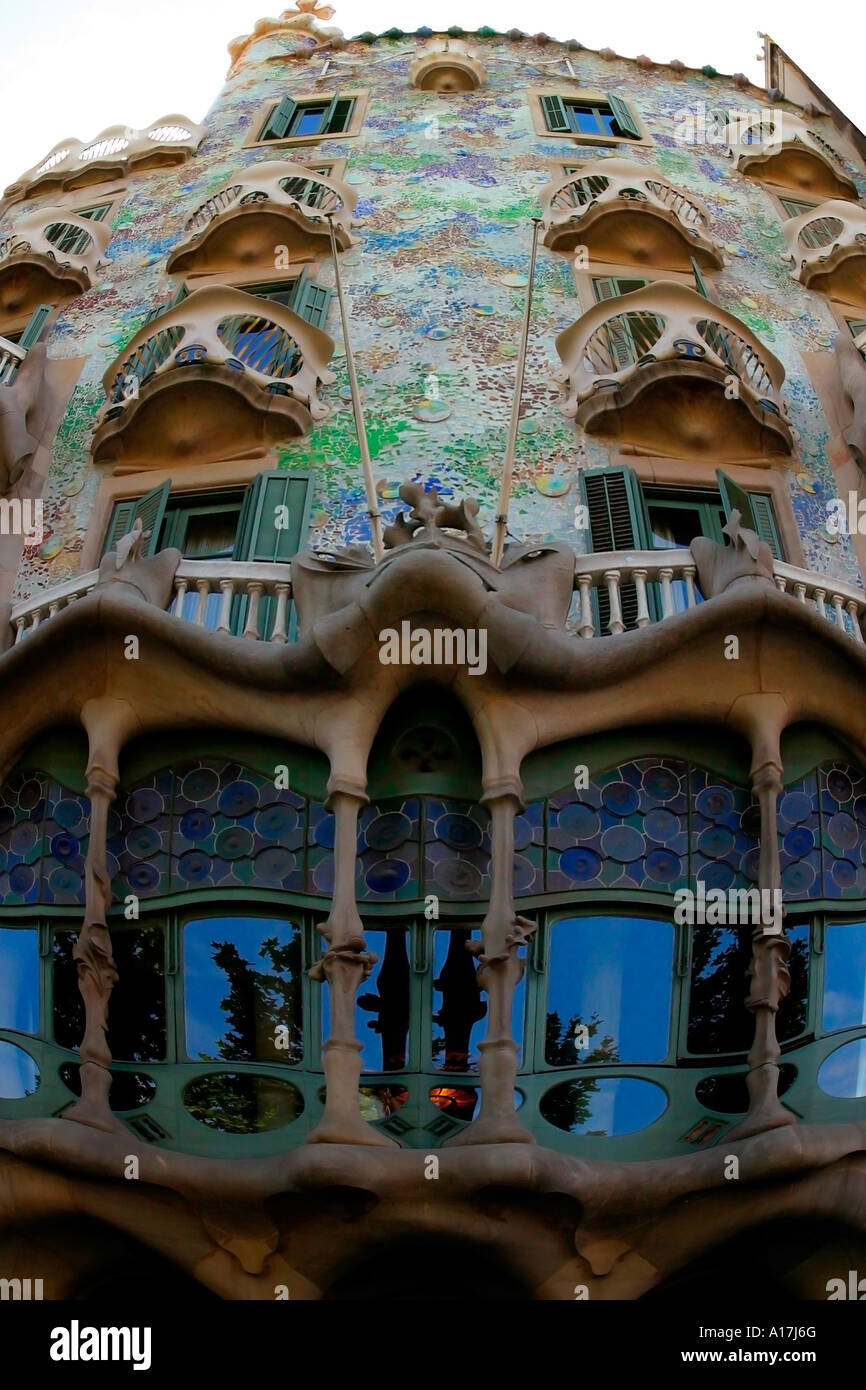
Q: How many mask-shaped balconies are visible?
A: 7